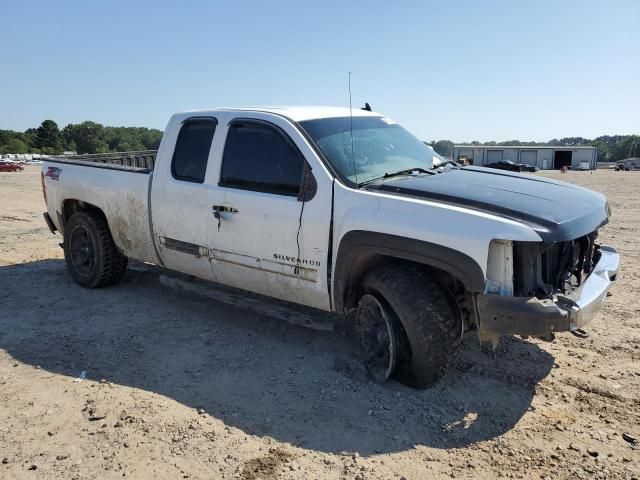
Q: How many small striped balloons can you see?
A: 0